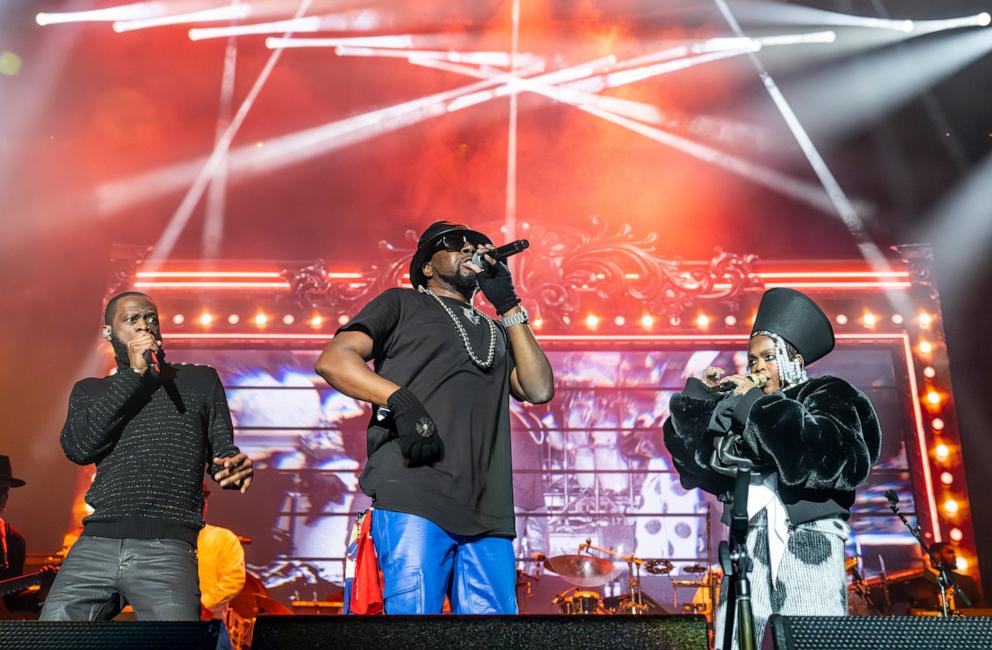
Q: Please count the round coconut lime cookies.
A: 0